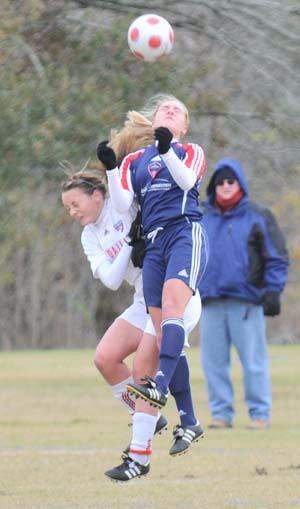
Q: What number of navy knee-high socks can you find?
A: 2